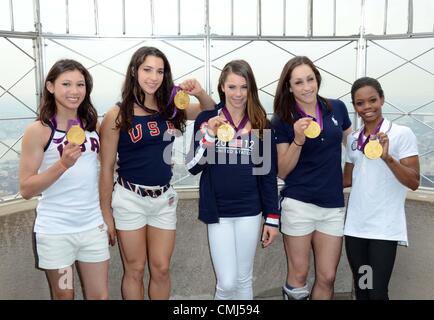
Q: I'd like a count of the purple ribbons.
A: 5